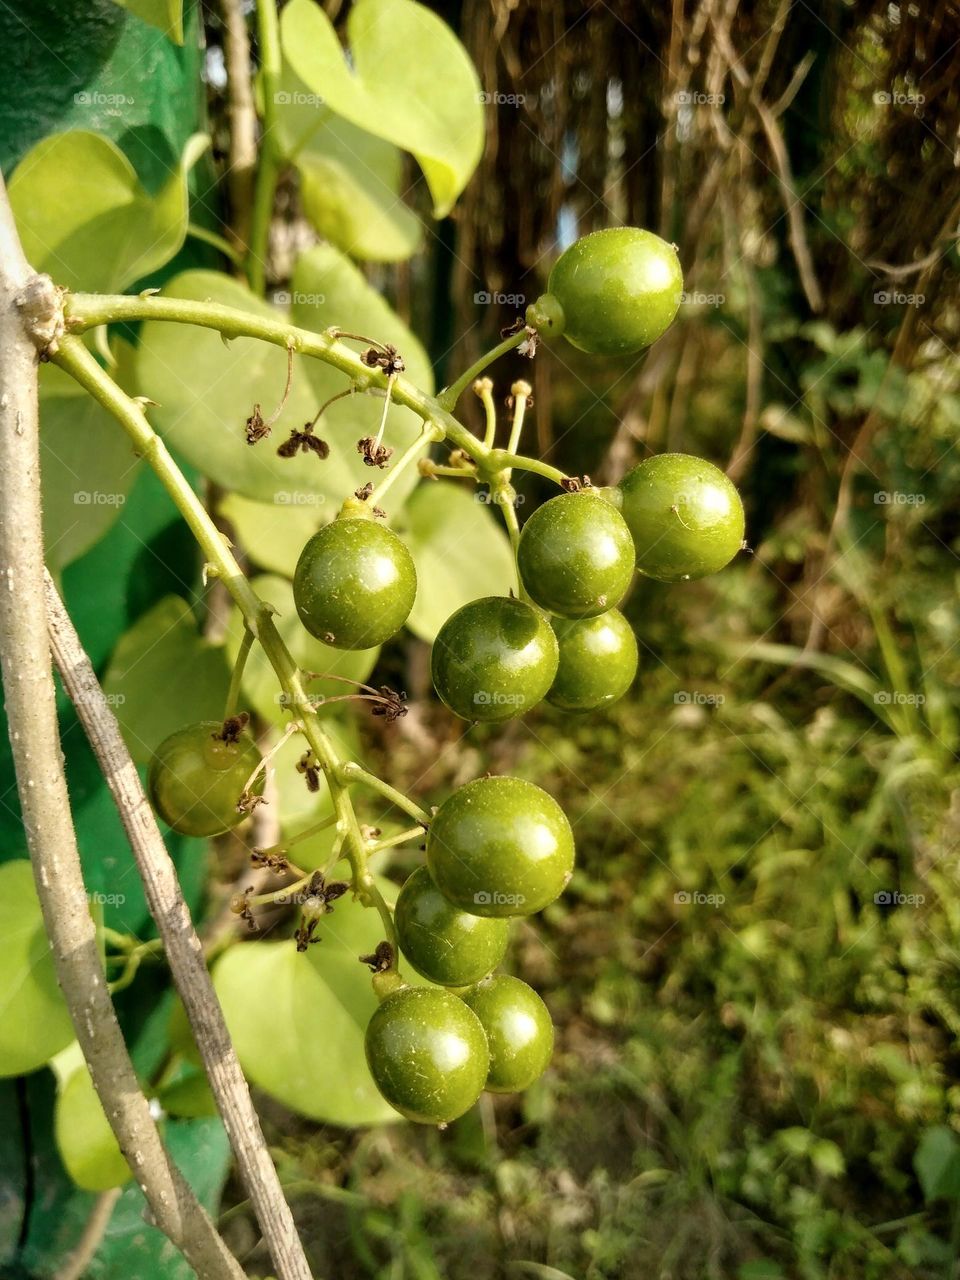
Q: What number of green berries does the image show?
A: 11